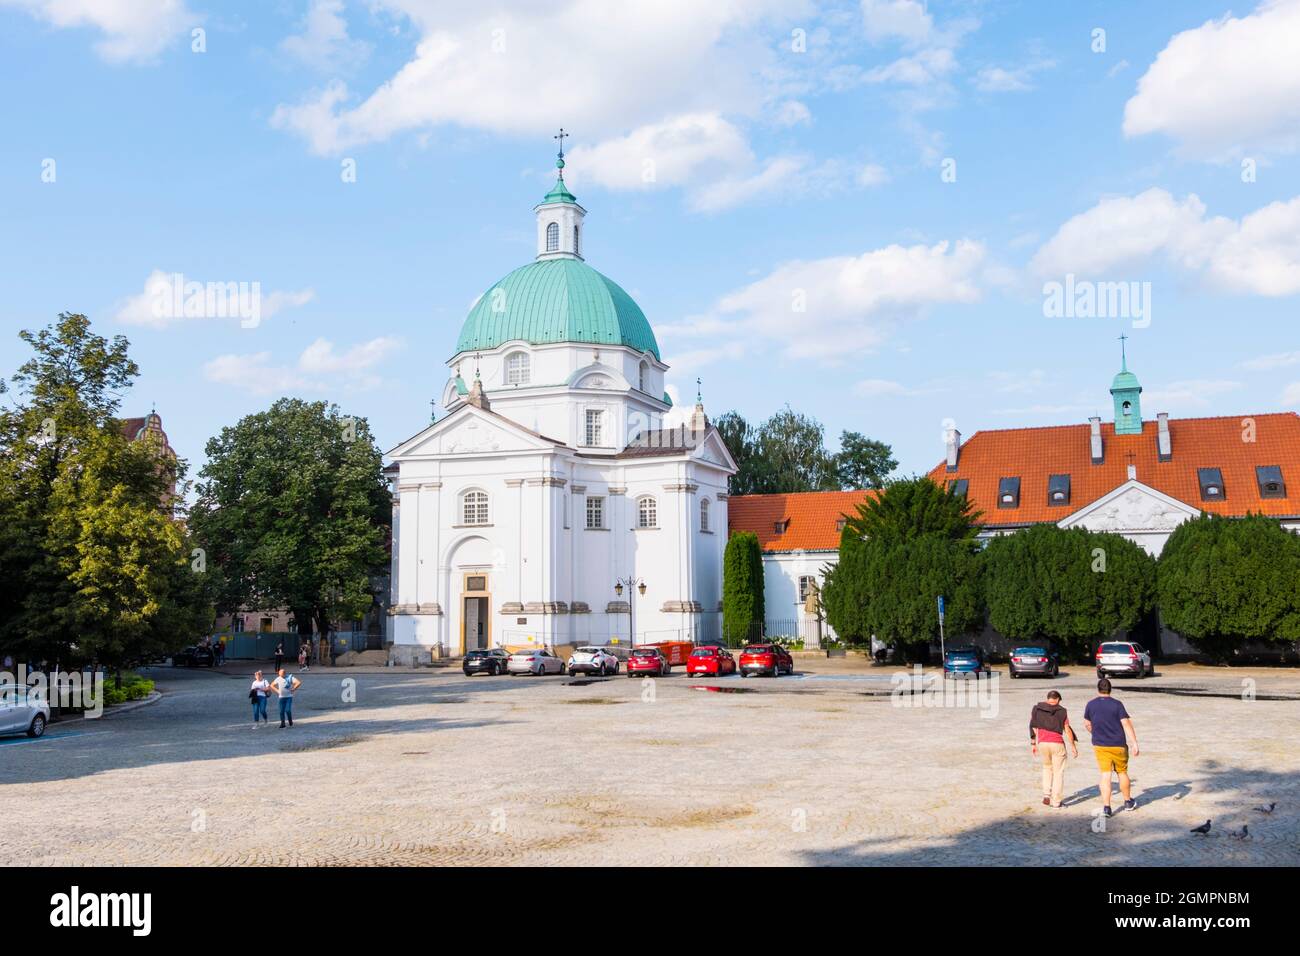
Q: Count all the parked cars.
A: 11